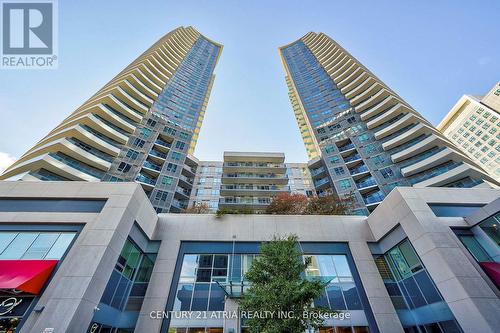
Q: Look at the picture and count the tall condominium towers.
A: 2